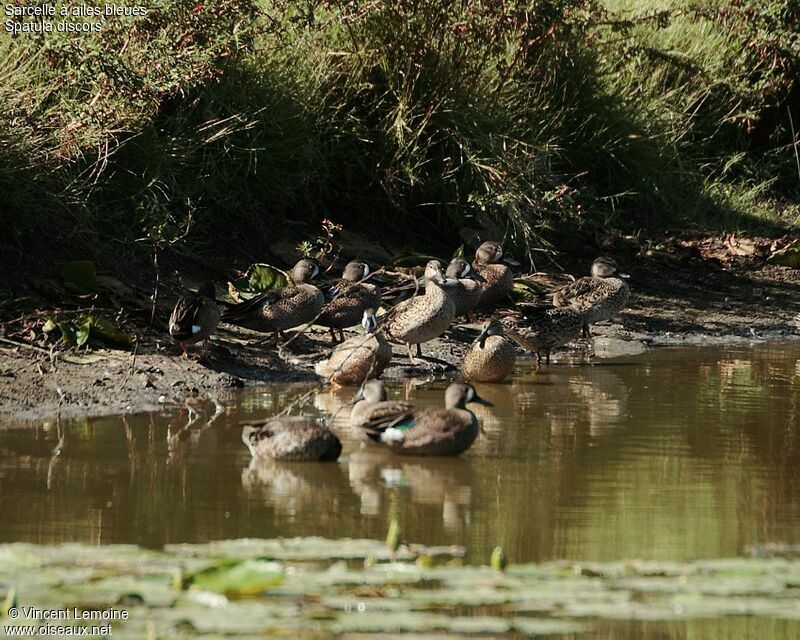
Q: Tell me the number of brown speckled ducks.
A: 13